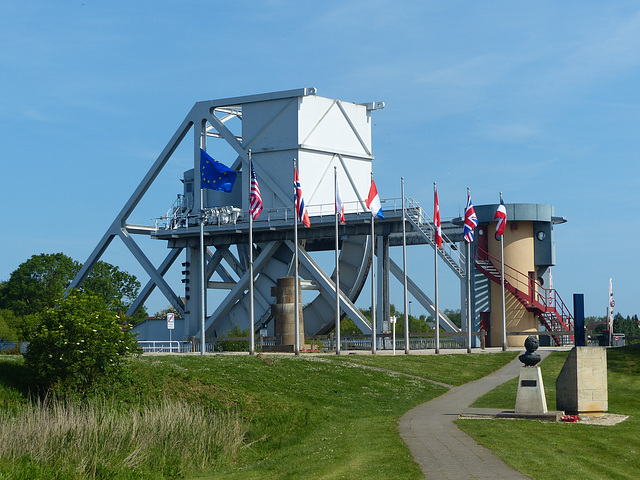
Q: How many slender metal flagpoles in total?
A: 9